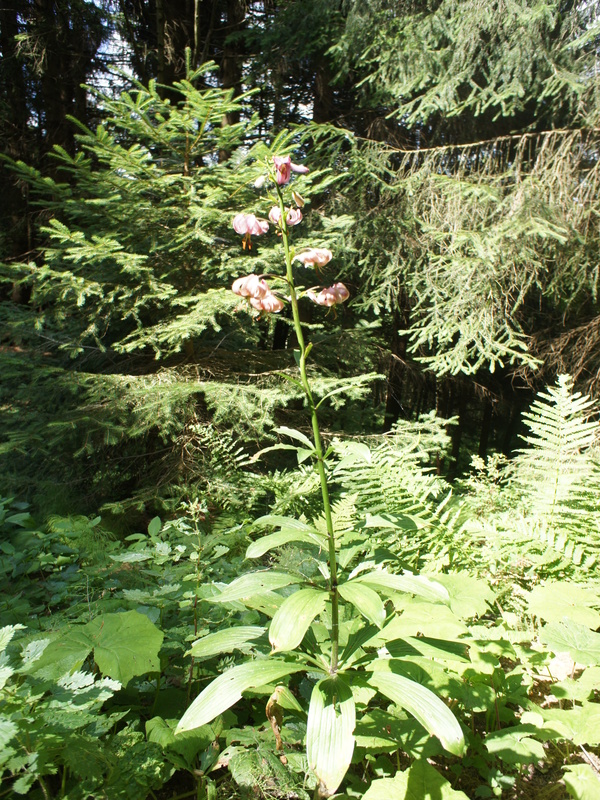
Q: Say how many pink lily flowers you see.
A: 7